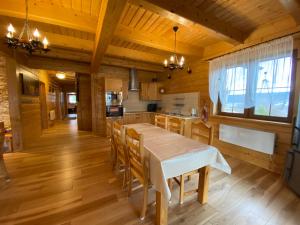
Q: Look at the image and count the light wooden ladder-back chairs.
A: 6